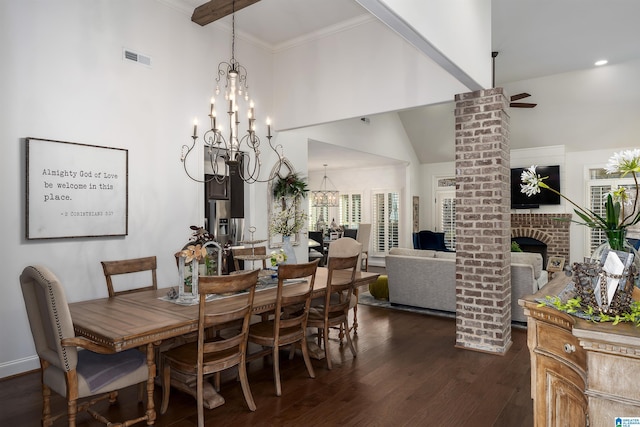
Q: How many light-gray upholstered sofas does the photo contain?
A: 1